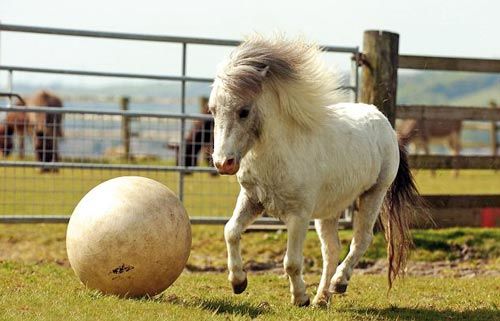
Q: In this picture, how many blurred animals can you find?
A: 4